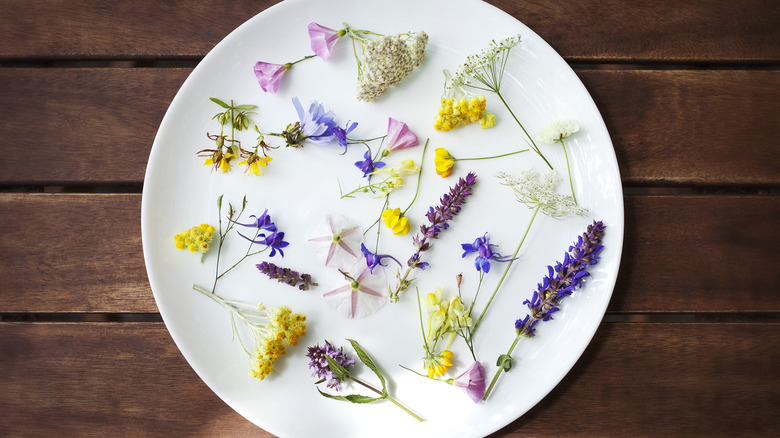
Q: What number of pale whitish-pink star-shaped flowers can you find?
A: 2